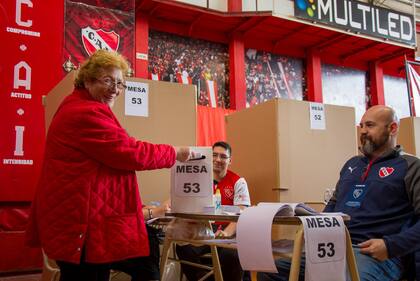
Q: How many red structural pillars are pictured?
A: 4